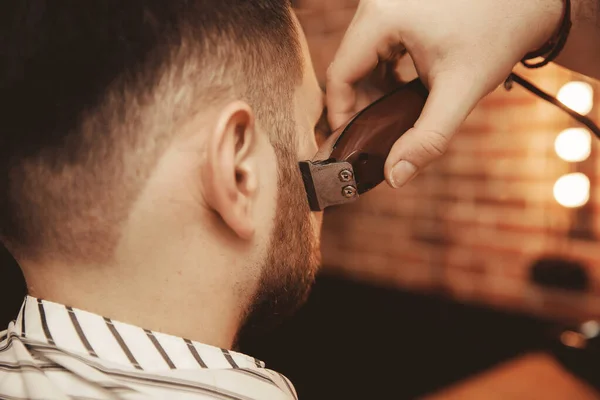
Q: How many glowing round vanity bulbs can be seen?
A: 3